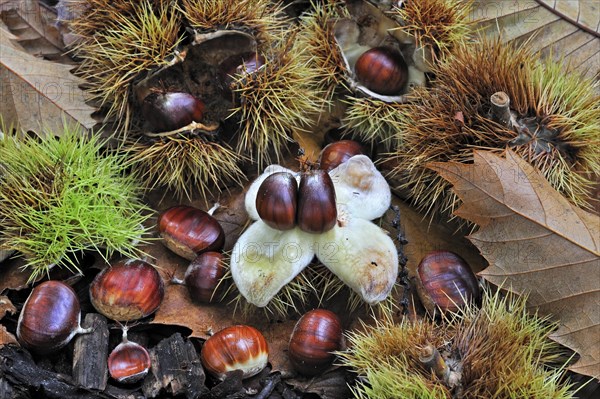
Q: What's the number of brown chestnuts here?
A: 14